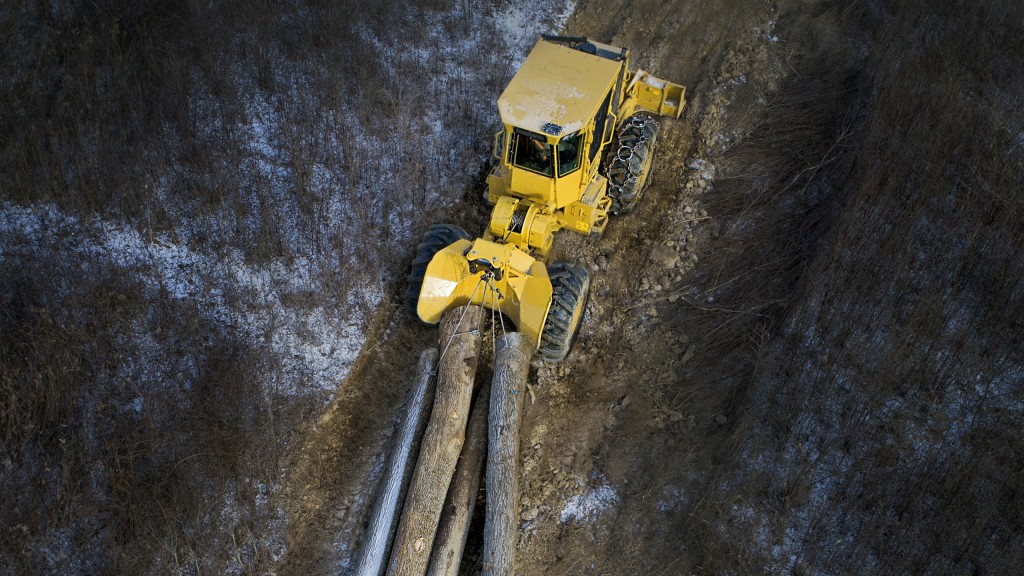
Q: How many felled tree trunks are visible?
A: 4